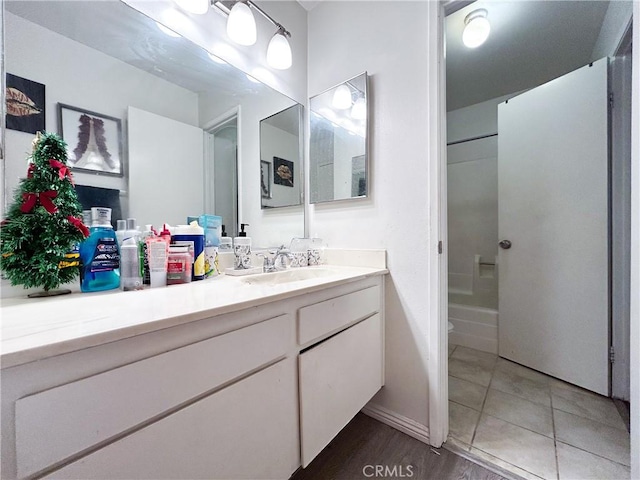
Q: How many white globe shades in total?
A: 4